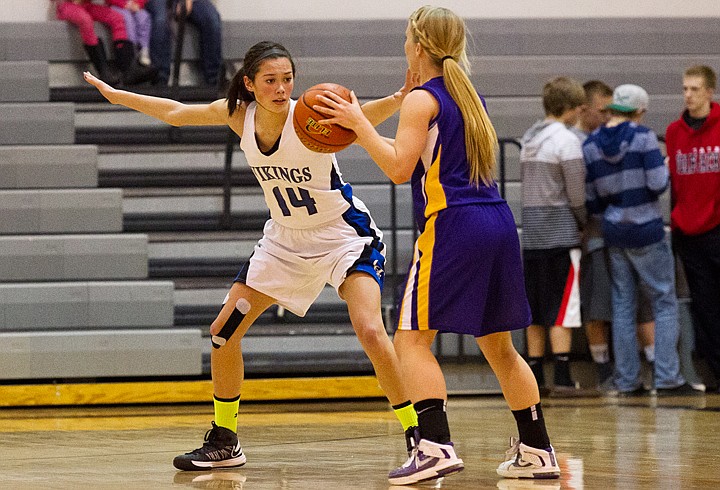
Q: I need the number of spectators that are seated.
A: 3